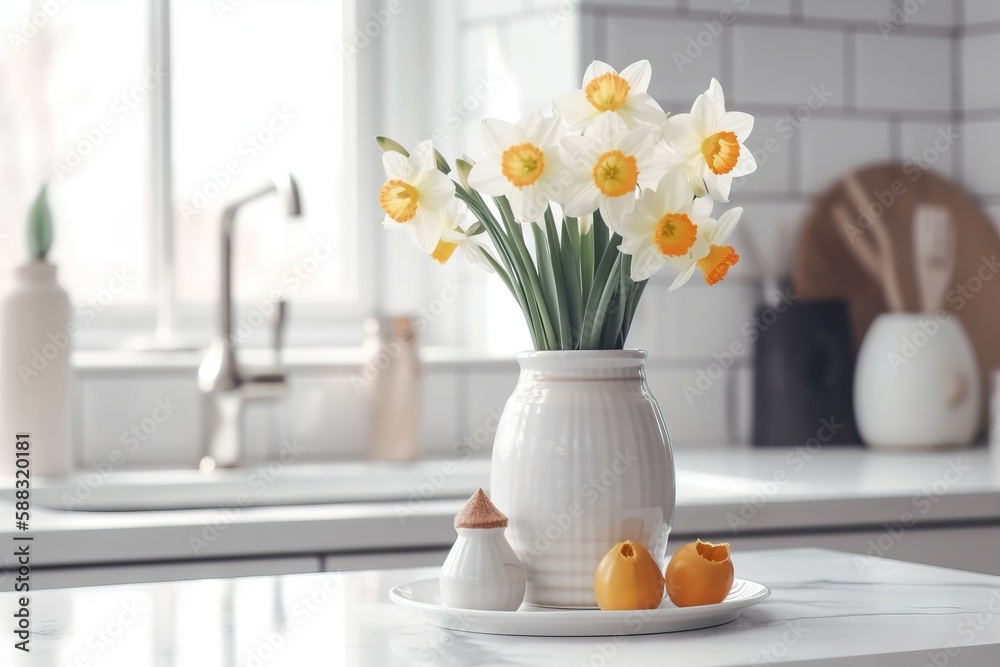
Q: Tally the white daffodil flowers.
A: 8